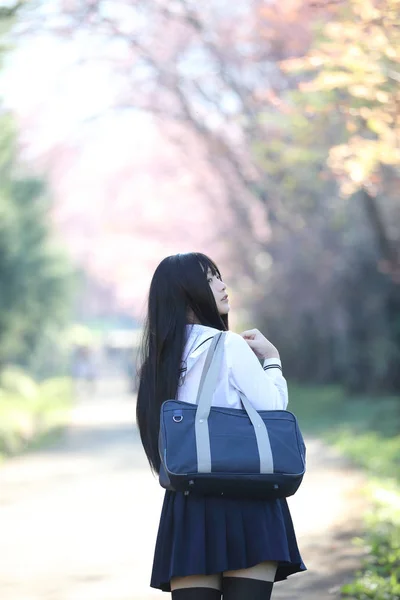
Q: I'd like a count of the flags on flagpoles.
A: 0